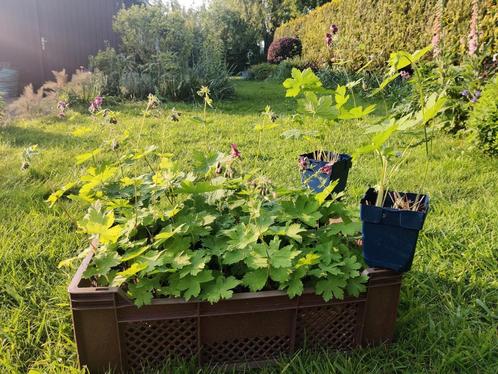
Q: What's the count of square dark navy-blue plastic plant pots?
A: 2